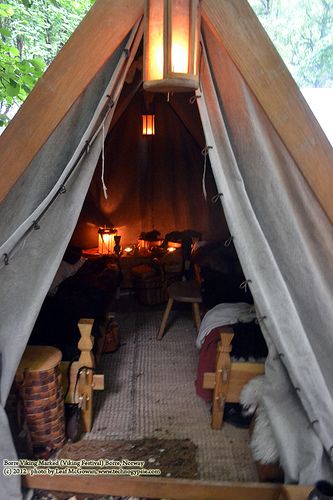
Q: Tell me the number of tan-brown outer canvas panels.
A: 2